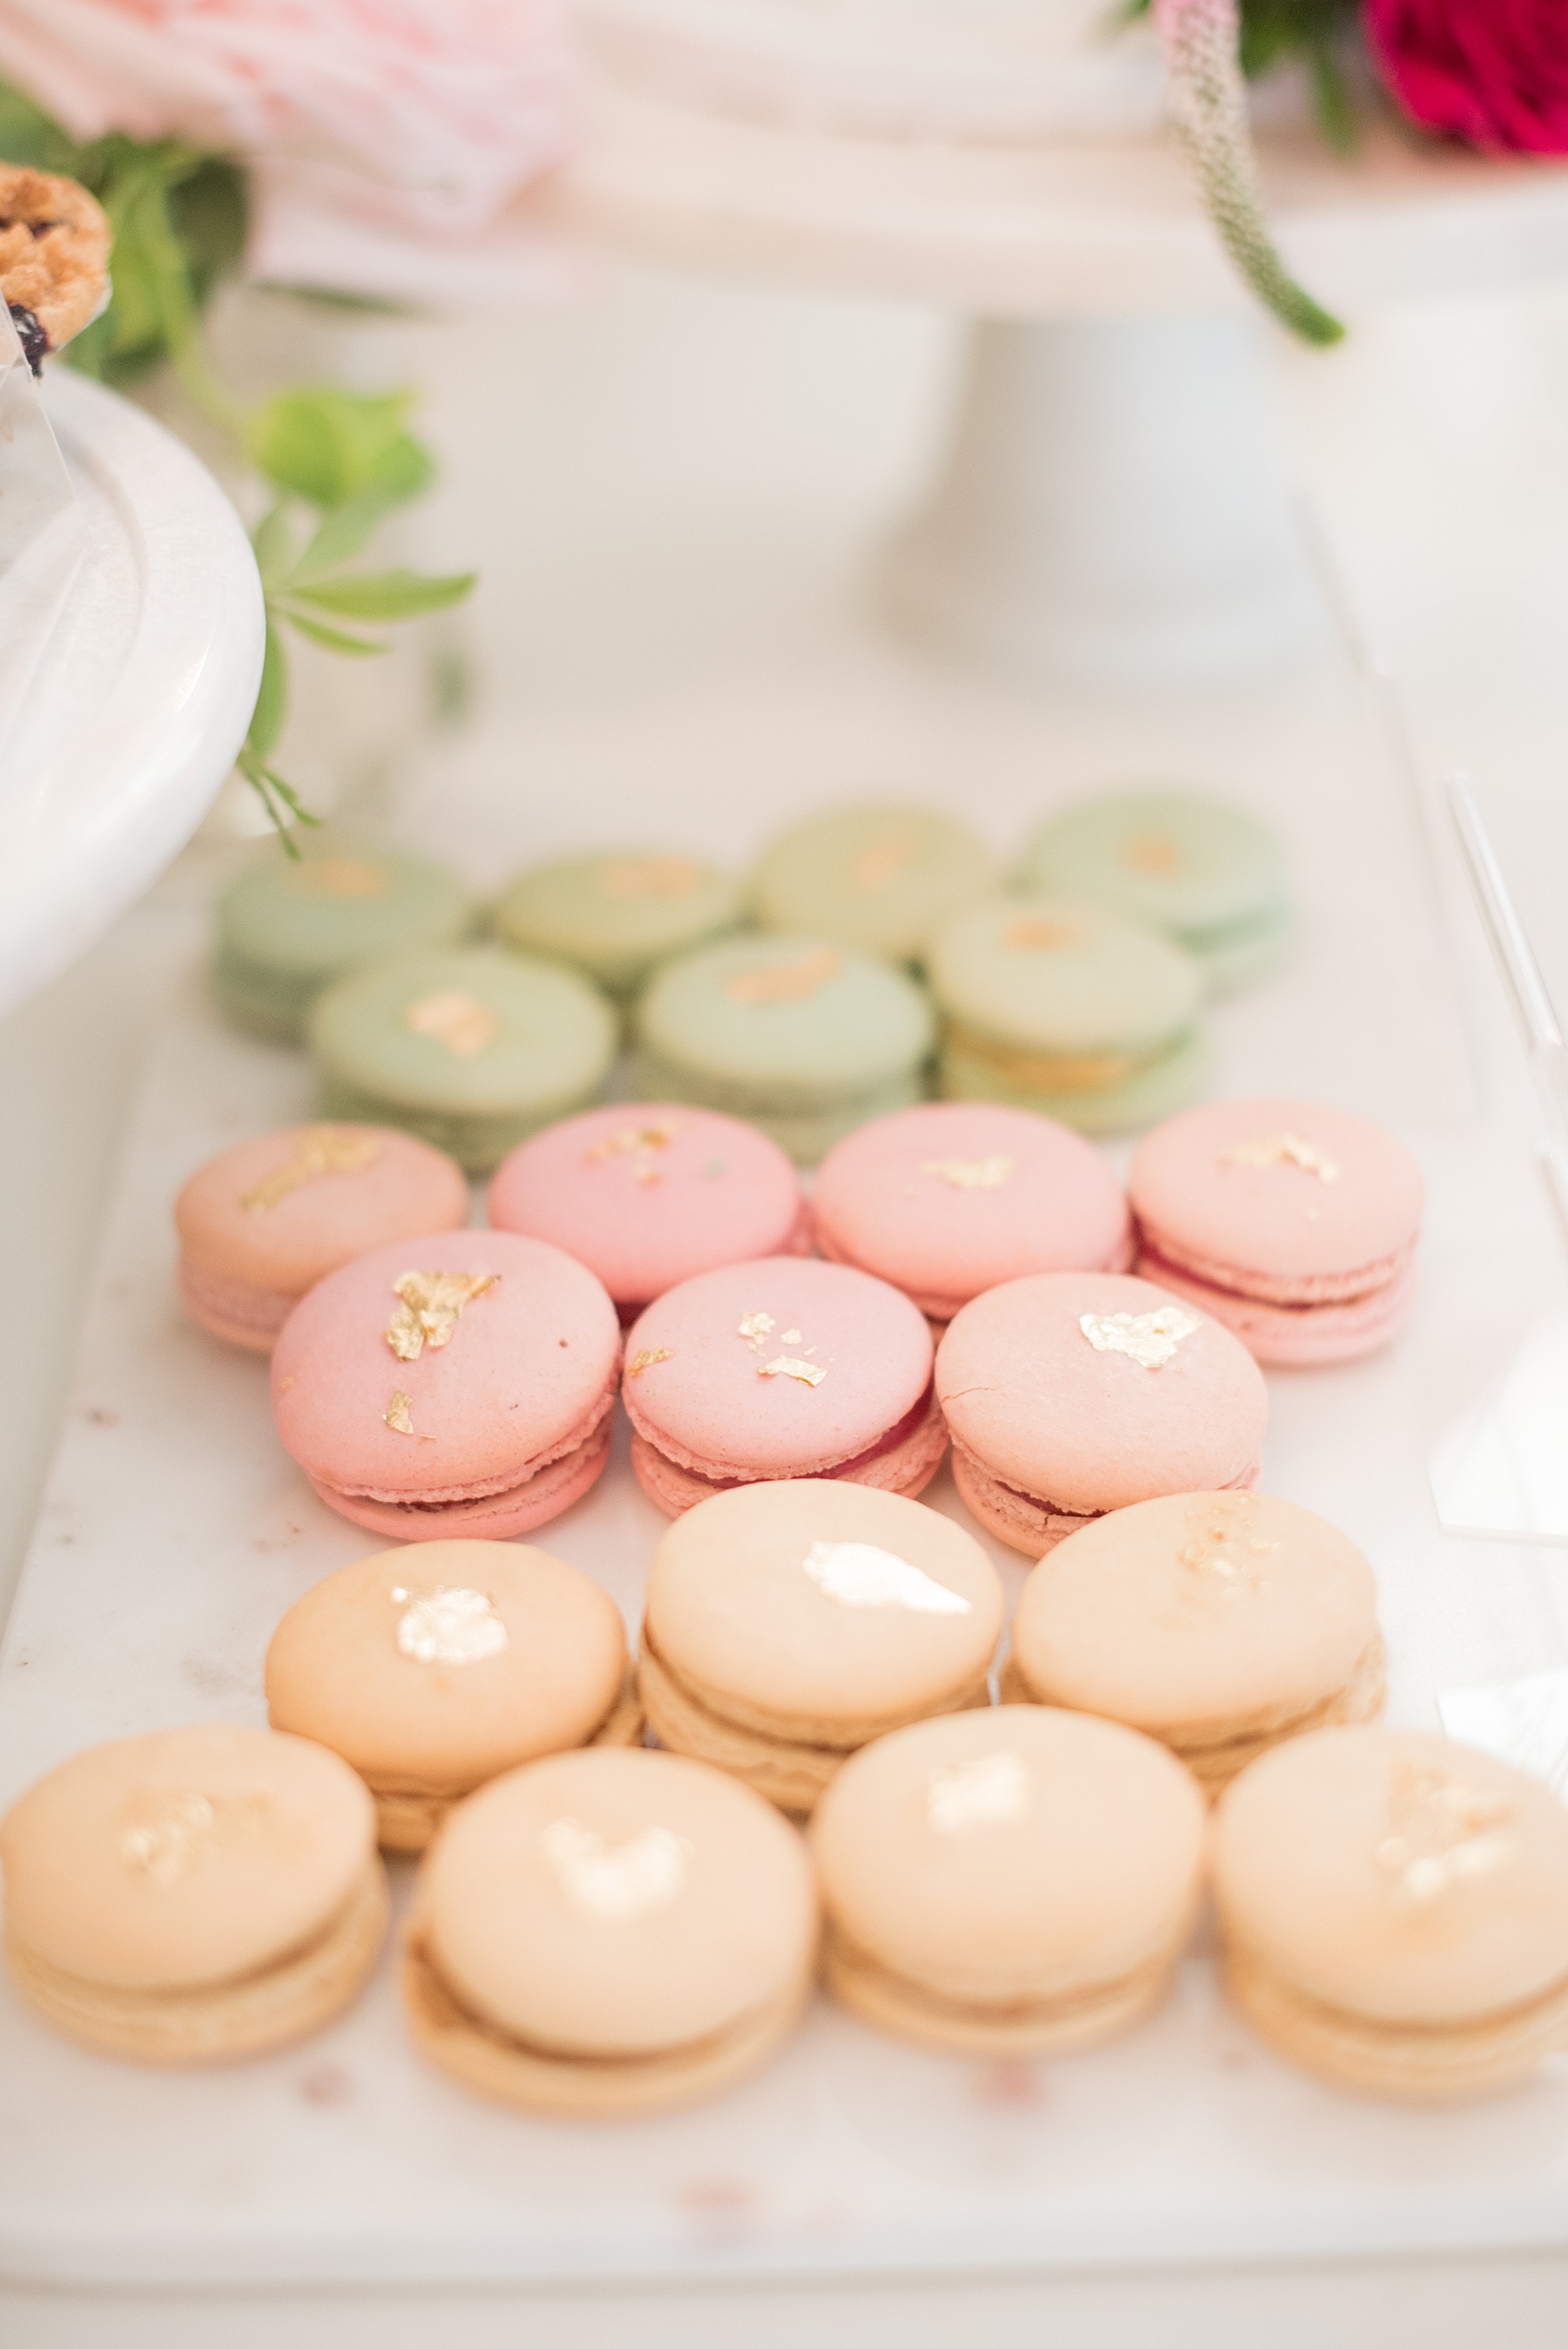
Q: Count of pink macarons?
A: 7